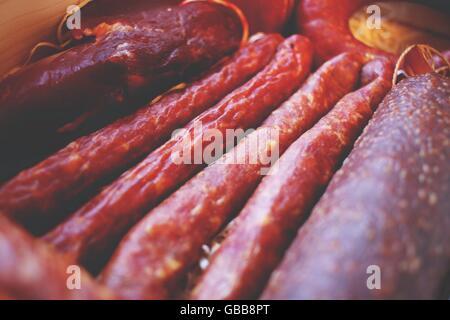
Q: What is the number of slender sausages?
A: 4